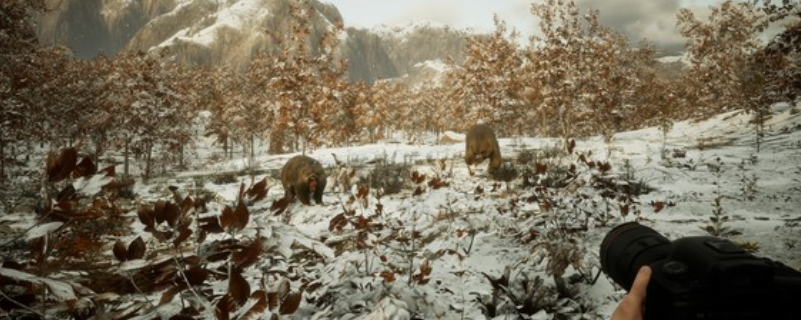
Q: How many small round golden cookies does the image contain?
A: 0